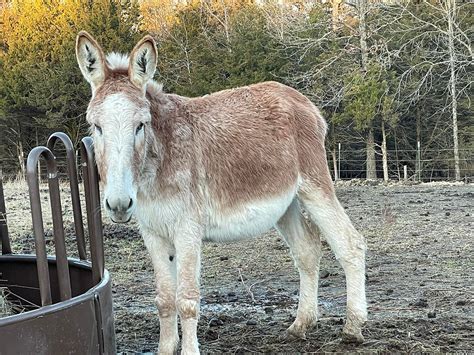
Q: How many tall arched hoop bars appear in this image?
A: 3